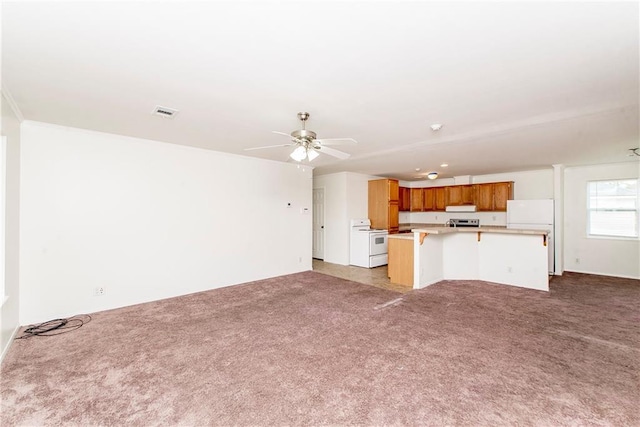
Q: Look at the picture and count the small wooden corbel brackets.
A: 3